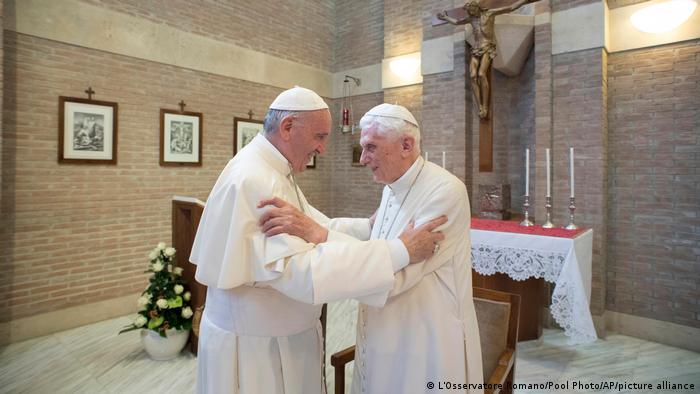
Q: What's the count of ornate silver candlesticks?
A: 3